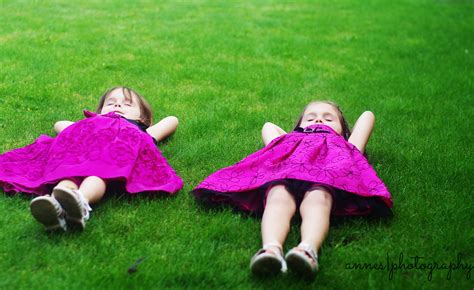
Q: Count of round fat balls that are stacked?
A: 0